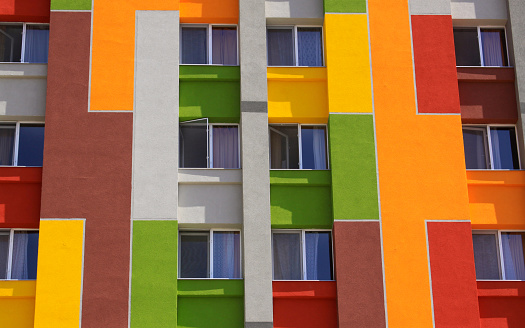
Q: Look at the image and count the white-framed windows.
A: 12